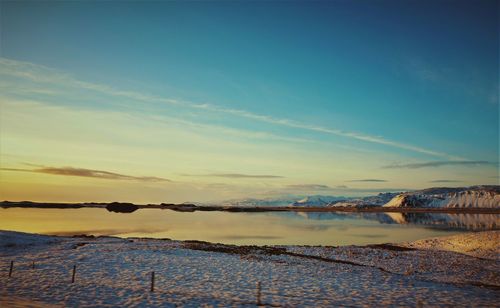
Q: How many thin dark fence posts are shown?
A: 5